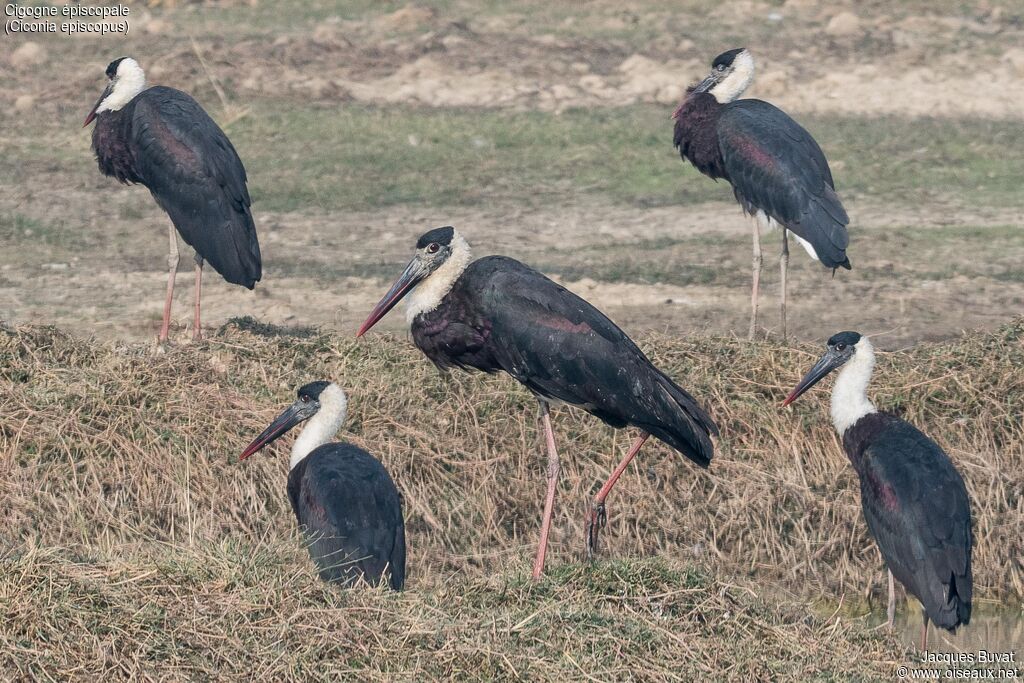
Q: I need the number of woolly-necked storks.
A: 5